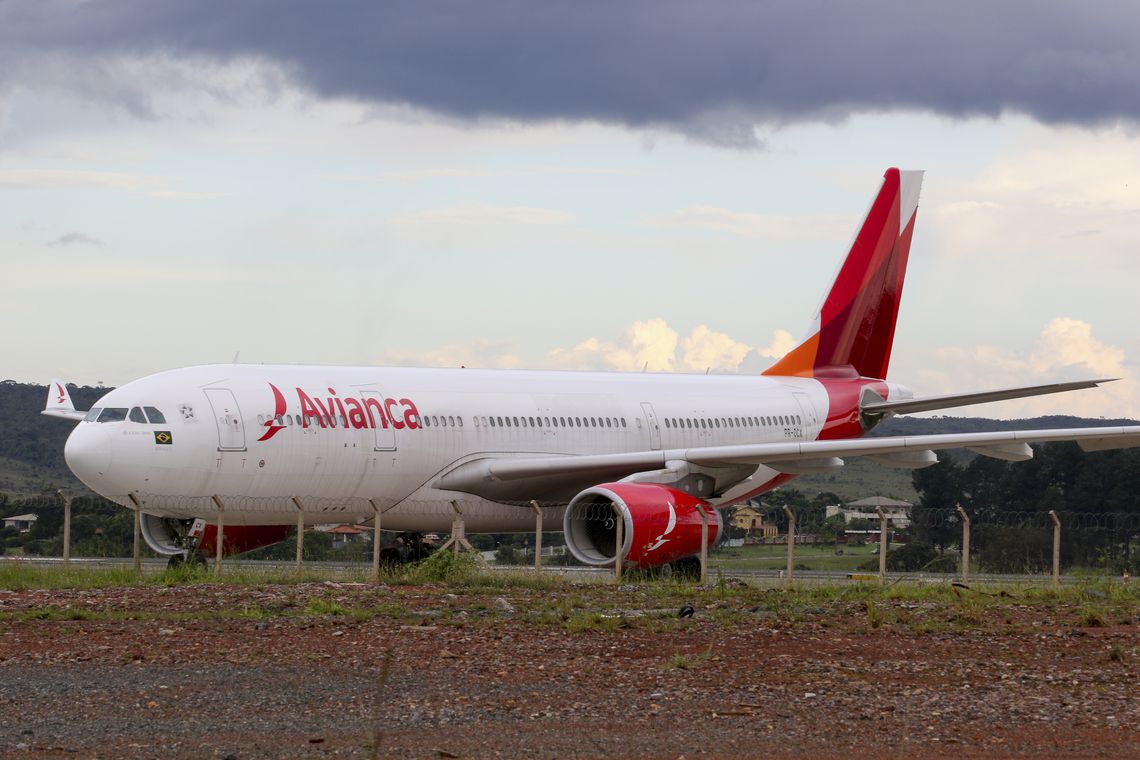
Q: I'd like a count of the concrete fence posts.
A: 13